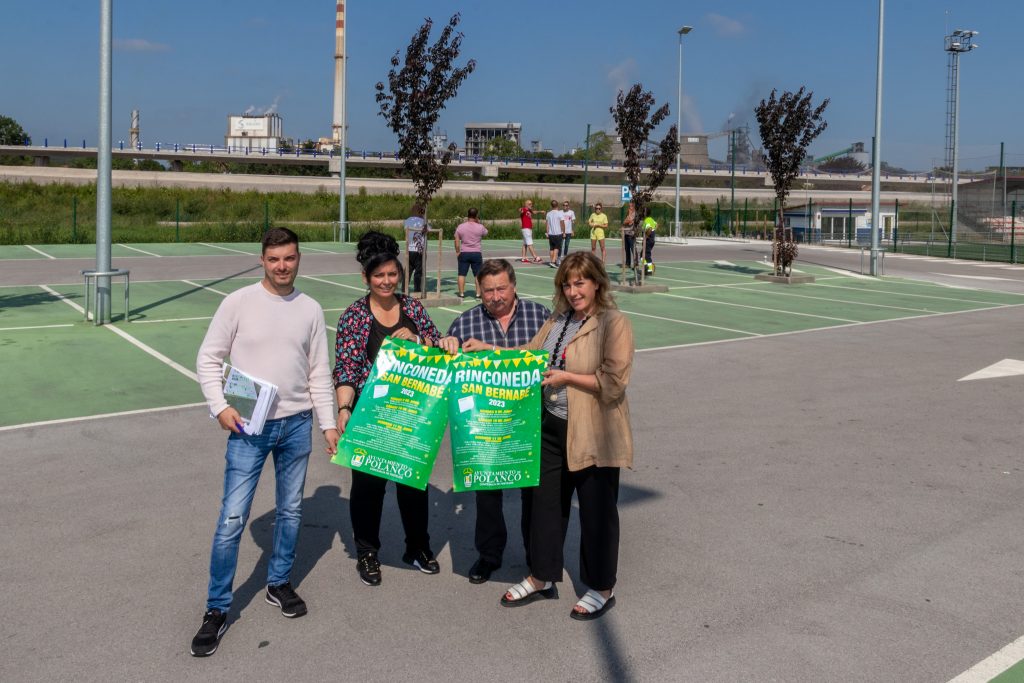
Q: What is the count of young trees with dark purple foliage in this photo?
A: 3